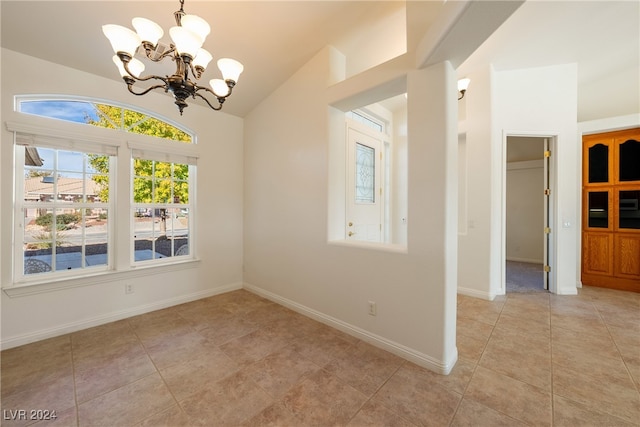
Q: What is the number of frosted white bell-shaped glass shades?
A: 9